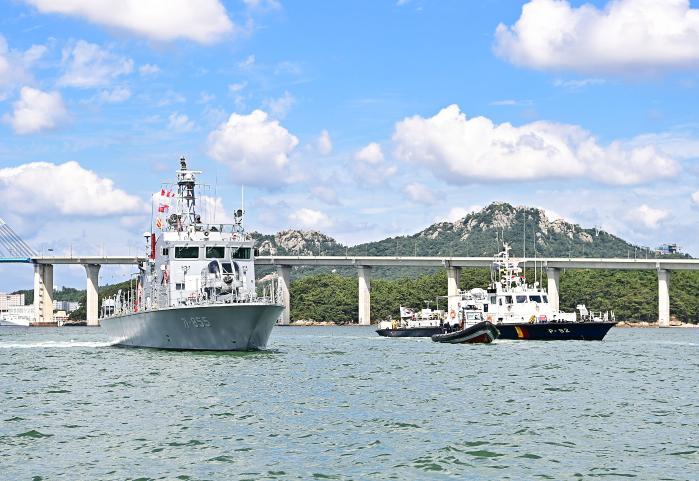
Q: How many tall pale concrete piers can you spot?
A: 7